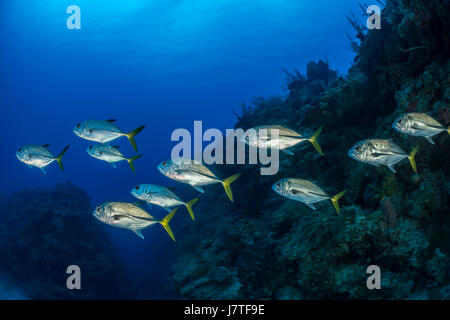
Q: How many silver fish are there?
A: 10